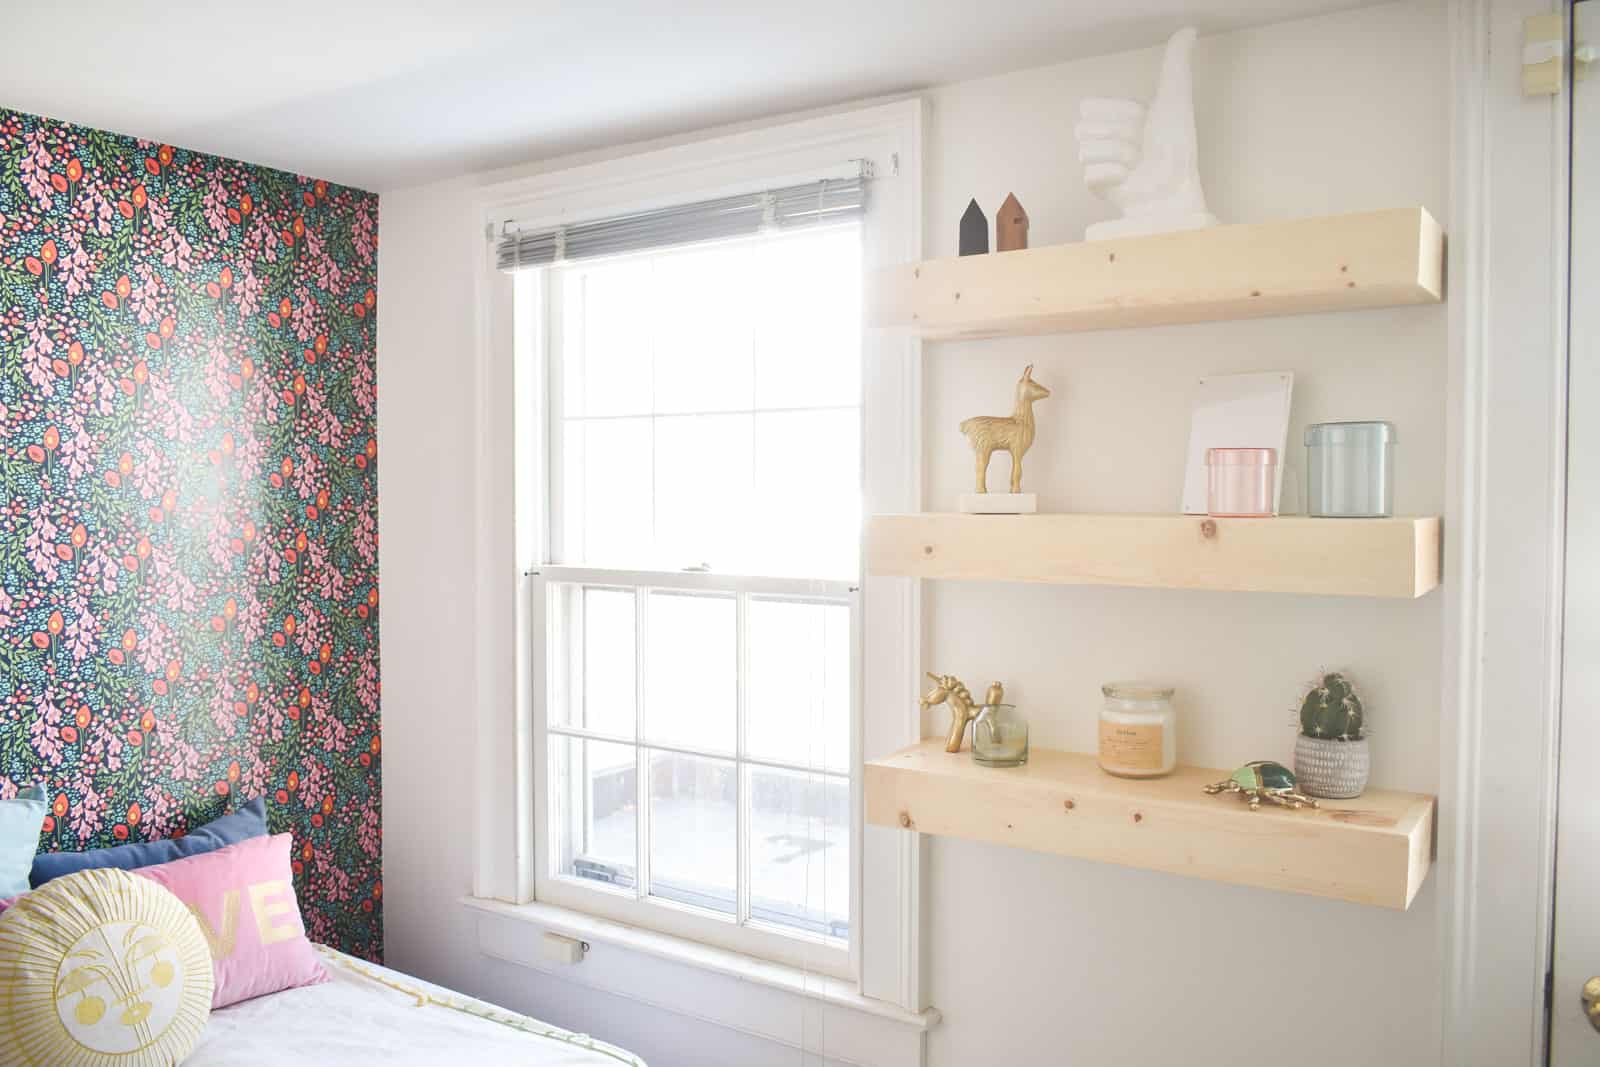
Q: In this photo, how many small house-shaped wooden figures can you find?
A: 2